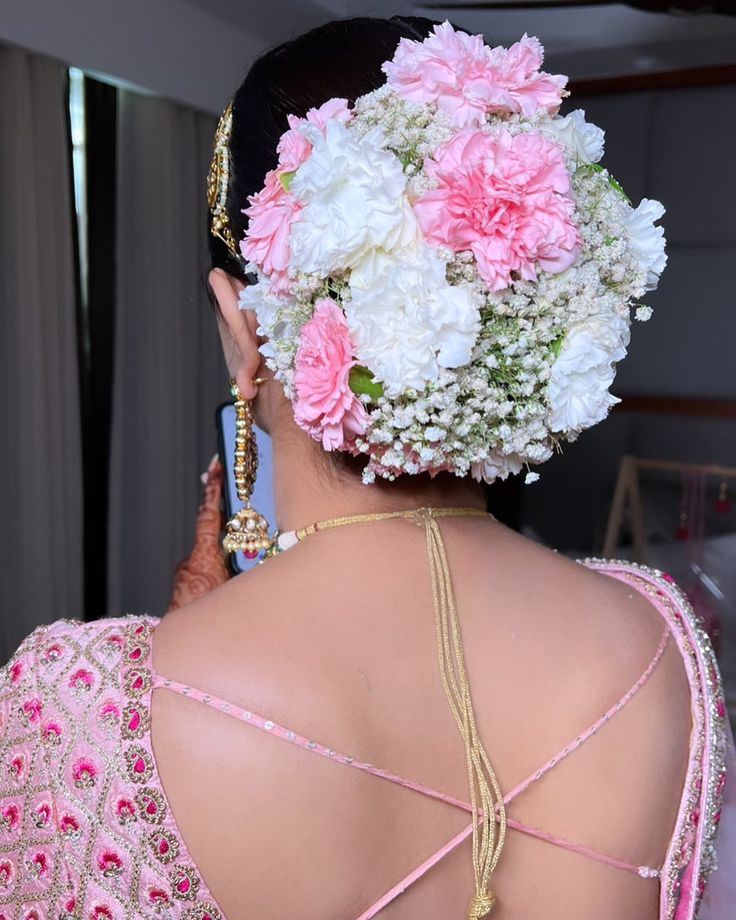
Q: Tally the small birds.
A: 0